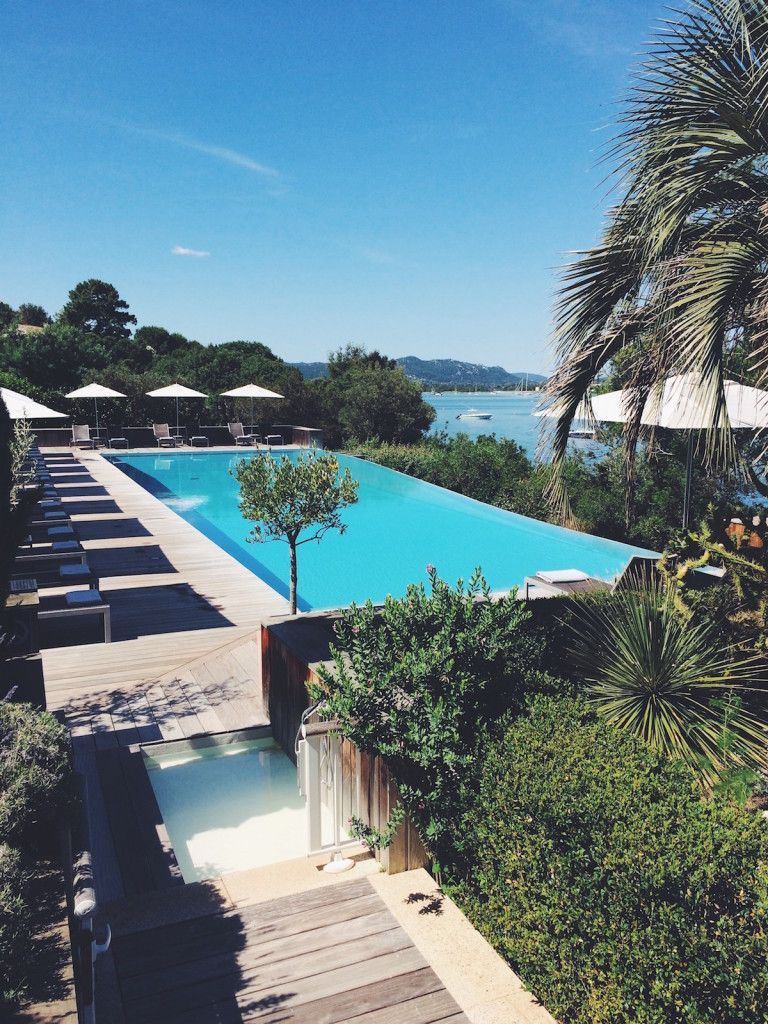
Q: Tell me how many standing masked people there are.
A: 0